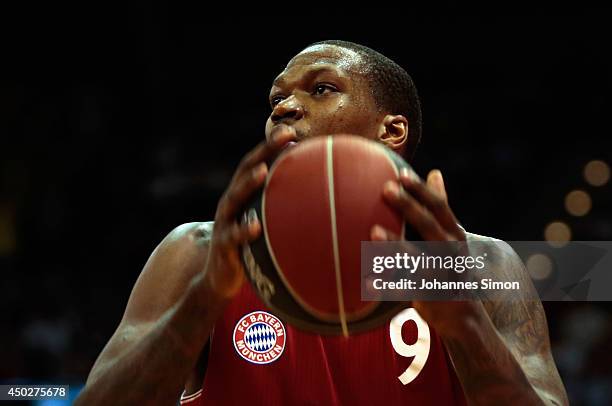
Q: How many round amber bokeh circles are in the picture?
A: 4